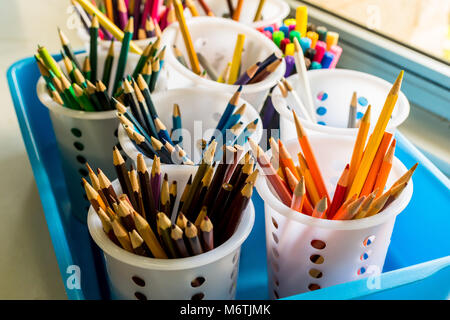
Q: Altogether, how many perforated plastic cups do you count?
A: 8